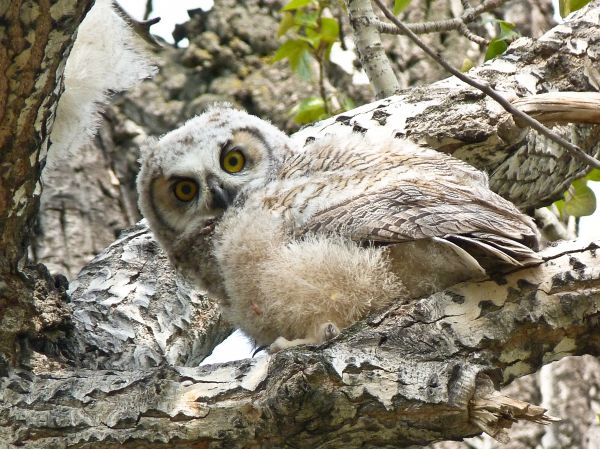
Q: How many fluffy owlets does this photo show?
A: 1